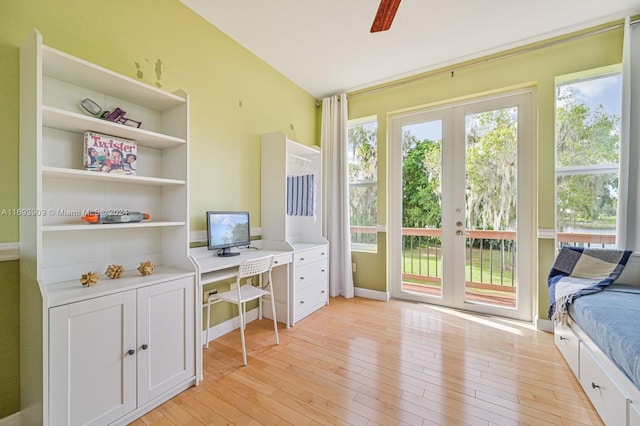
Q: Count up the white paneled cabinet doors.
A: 2